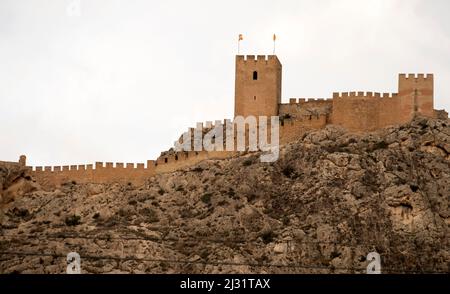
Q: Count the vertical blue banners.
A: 0